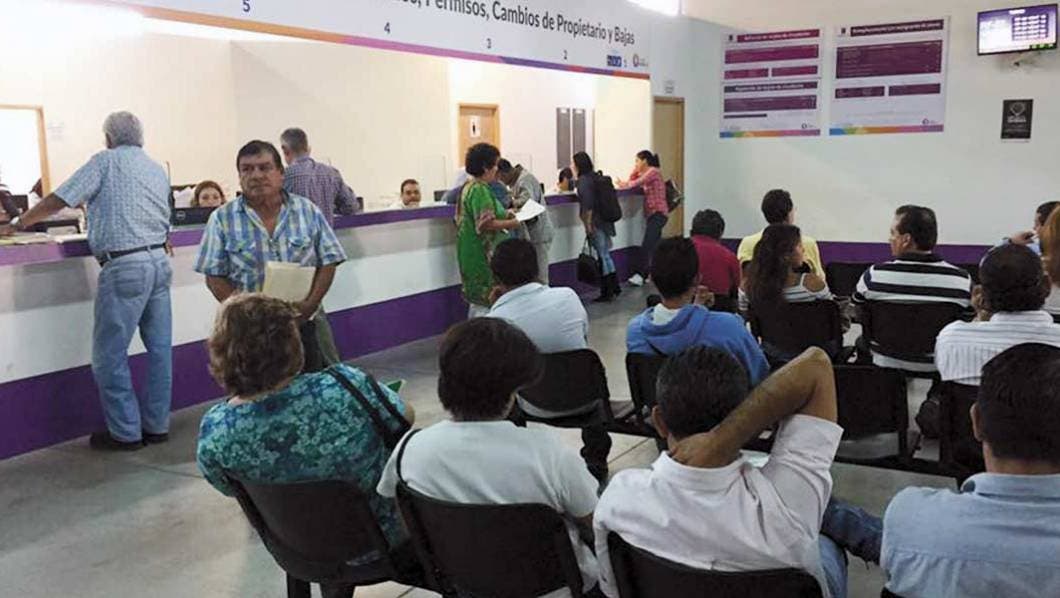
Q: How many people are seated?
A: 13